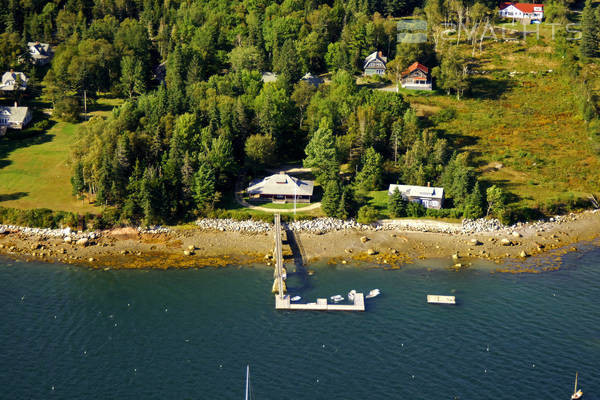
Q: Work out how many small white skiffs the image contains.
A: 4